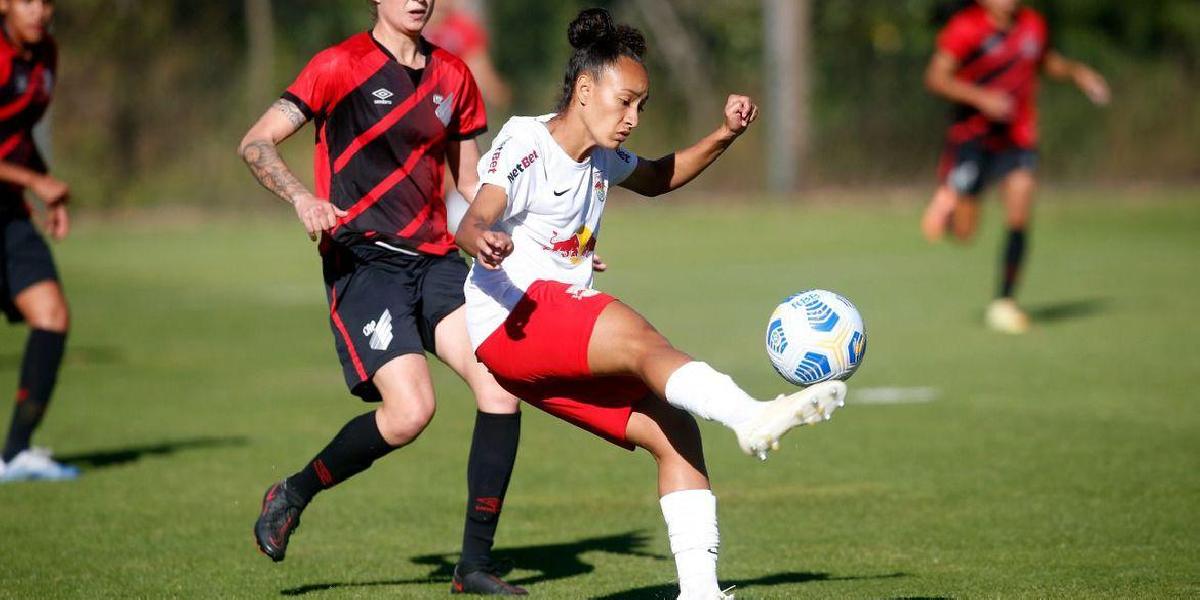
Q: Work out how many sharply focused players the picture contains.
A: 2